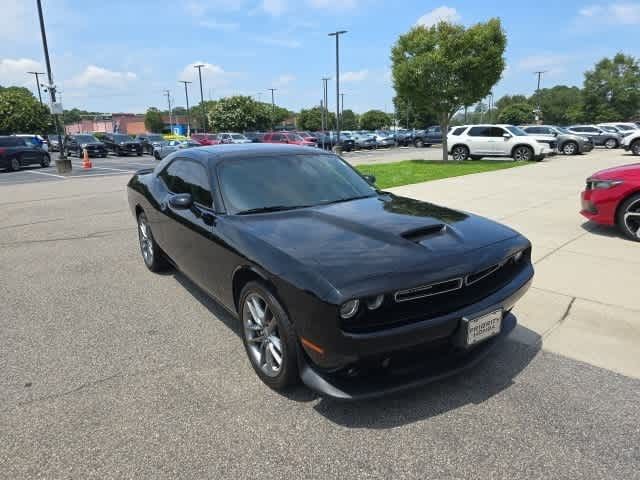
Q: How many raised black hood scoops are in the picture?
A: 1